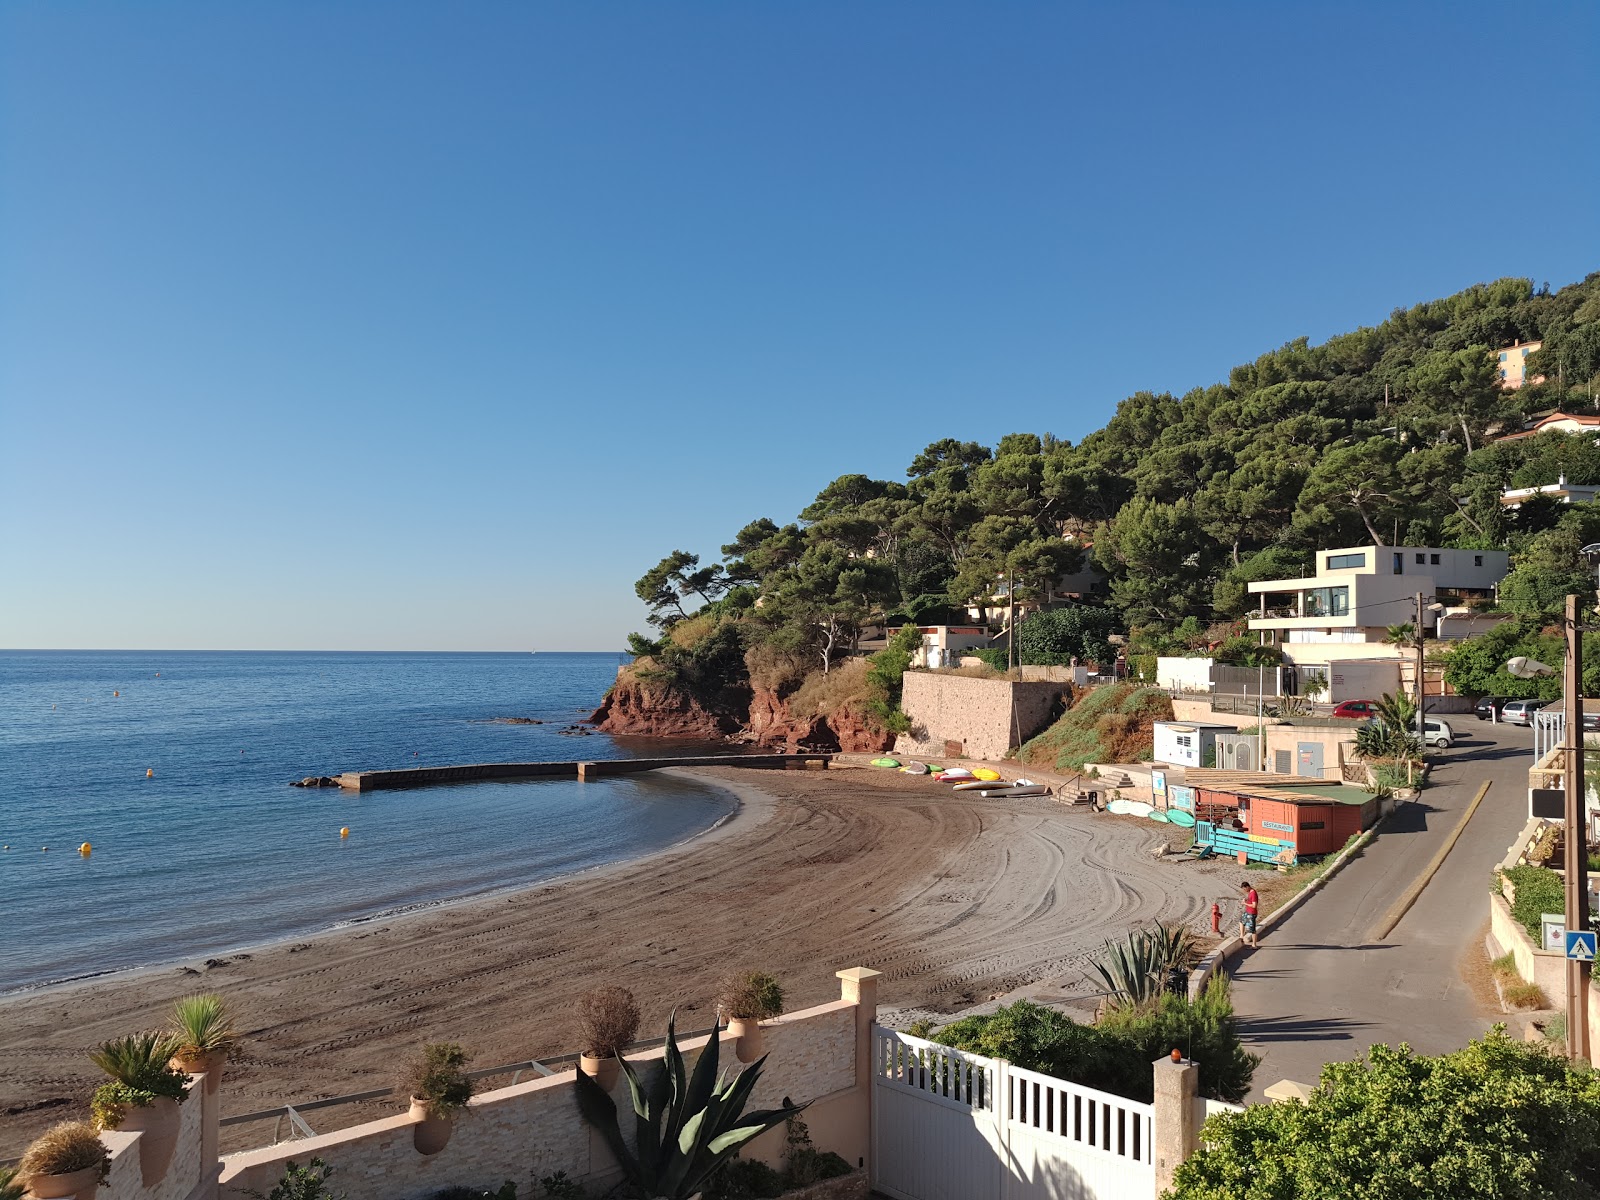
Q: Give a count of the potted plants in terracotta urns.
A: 6